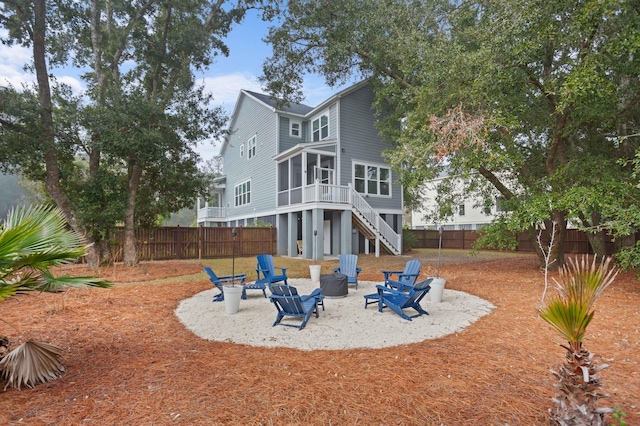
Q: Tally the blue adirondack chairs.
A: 6